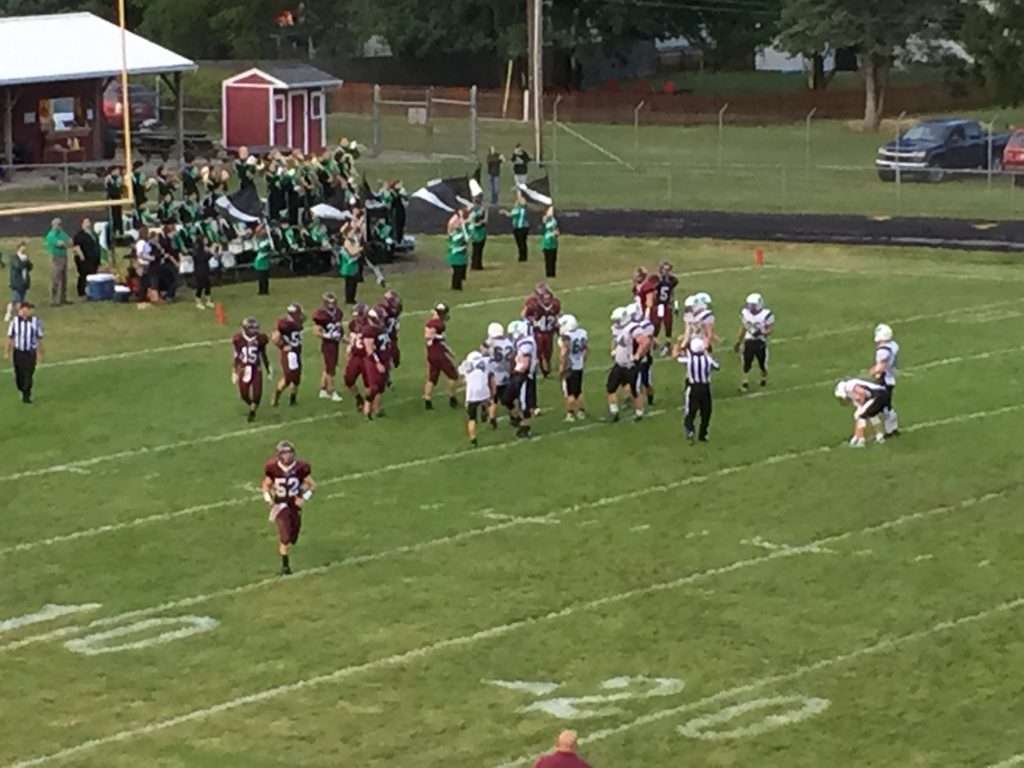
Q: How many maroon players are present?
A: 11